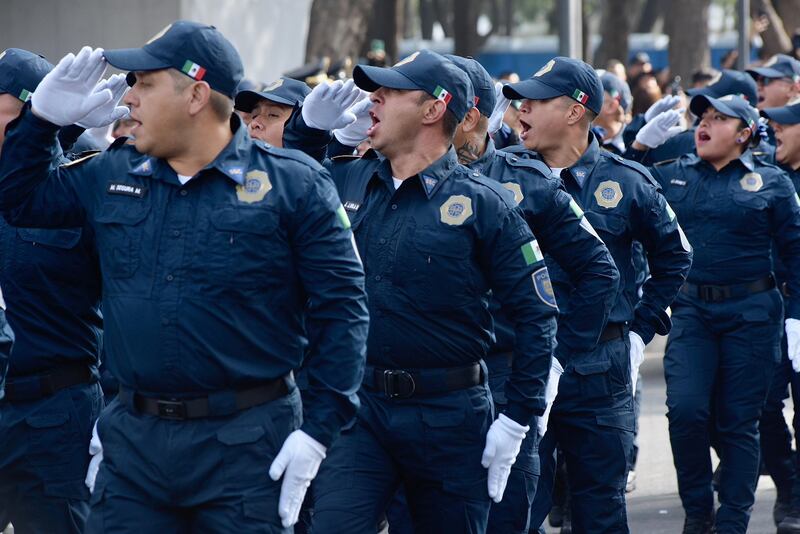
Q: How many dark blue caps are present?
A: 11